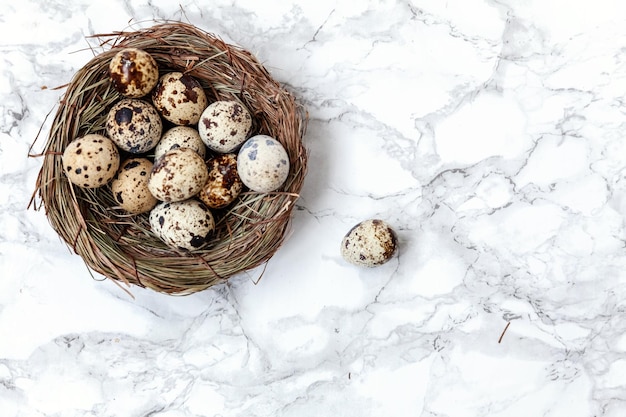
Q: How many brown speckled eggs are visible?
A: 12